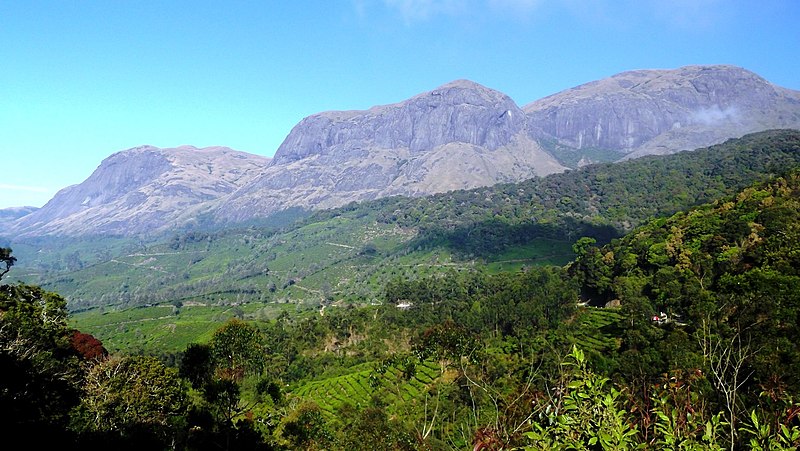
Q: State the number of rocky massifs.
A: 3